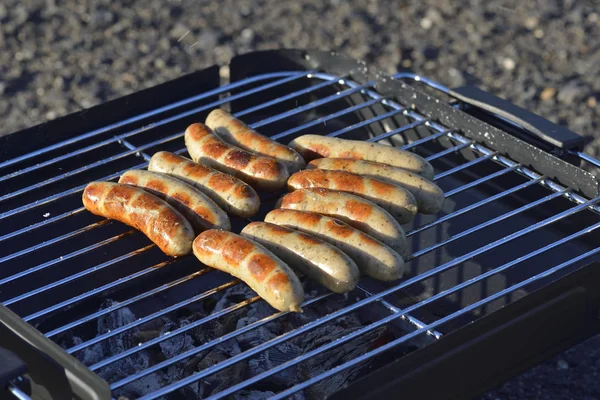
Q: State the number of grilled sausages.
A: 12